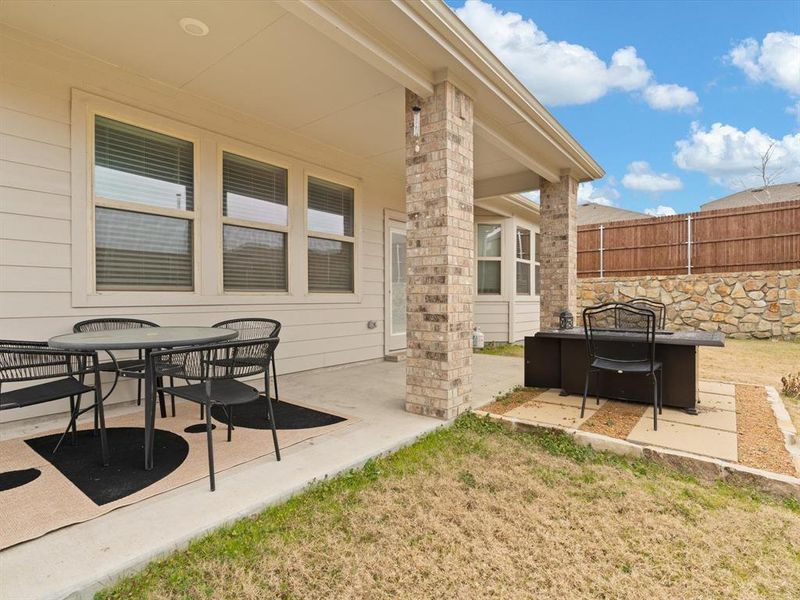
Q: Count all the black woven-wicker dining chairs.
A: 4